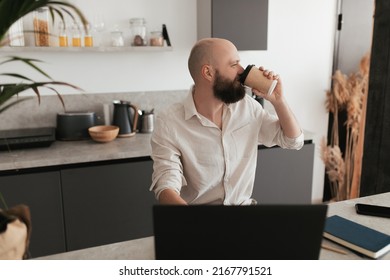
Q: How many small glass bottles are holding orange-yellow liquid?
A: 3